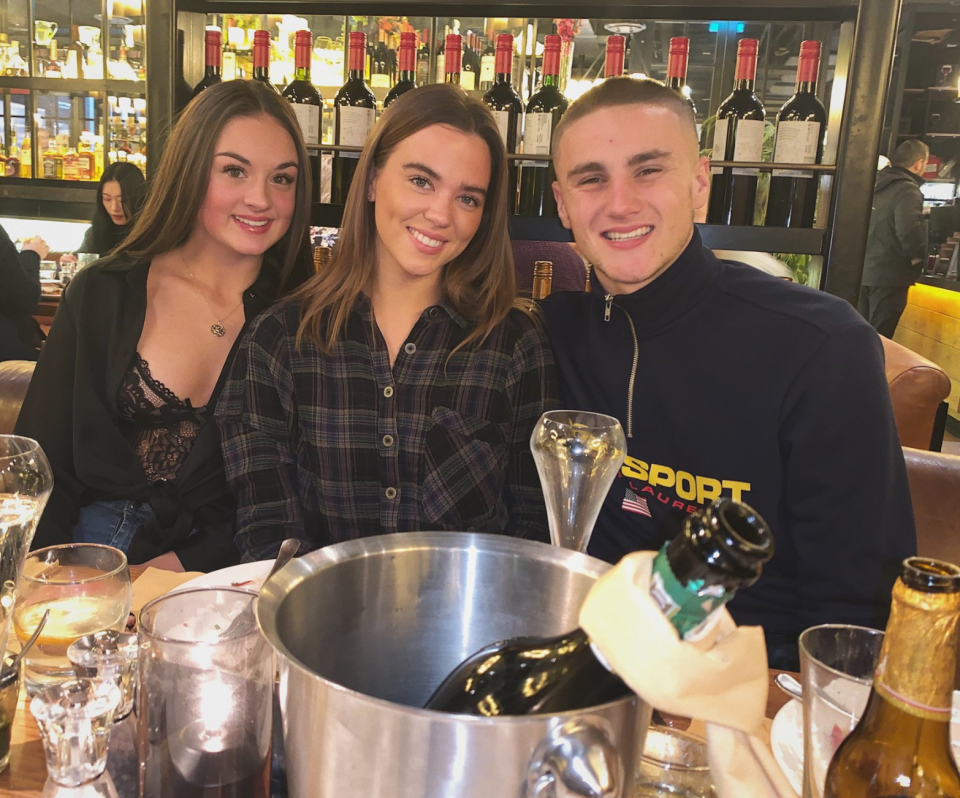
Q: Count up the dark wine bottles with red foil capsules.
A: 12